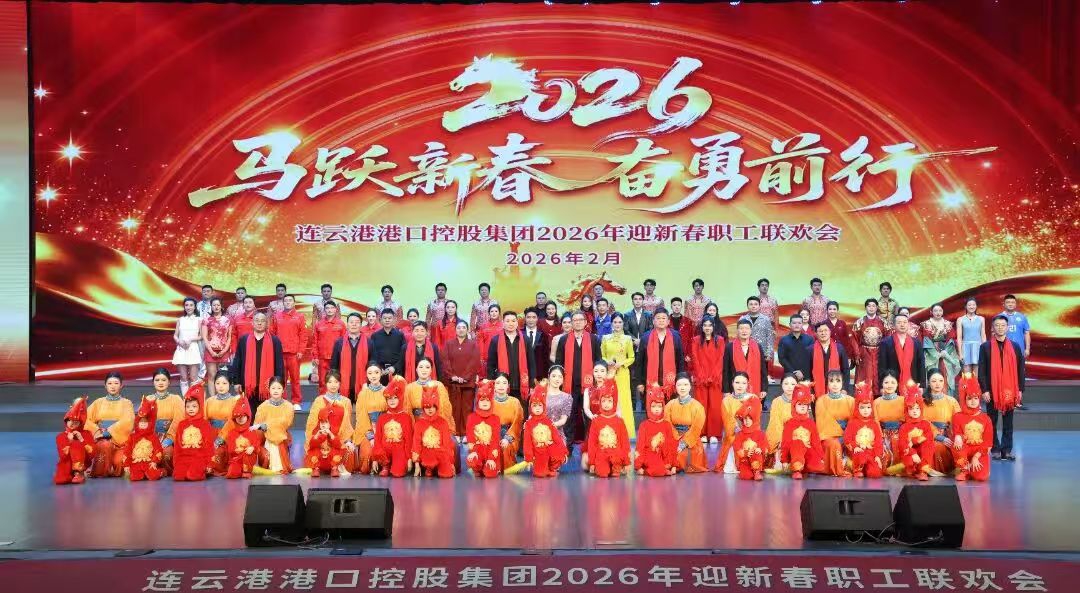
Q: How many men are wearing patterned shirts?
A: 13